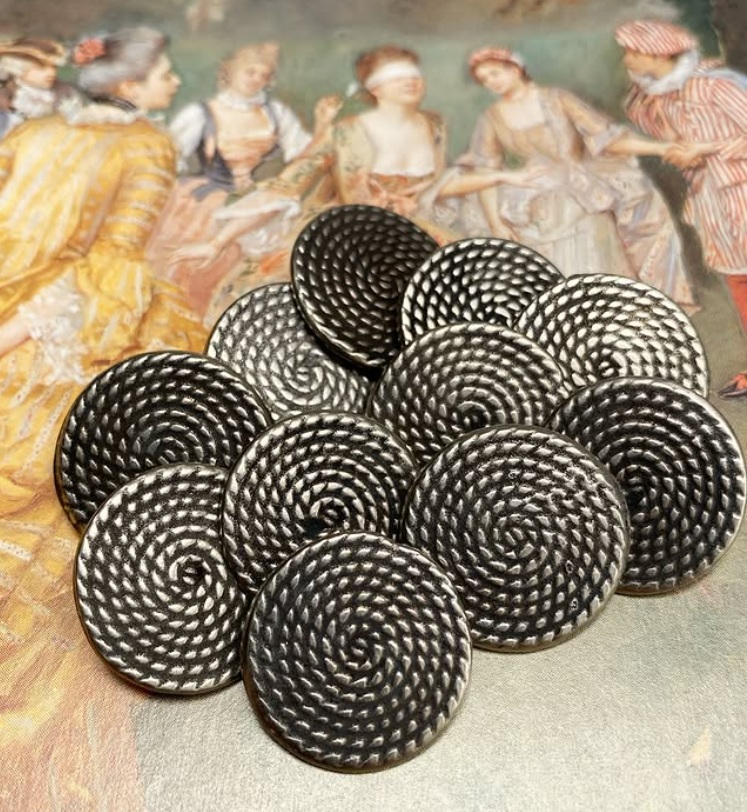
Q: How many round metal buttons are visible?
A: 11